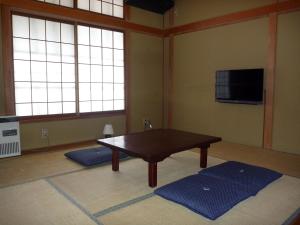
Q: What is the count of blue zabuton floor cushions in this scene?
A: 3